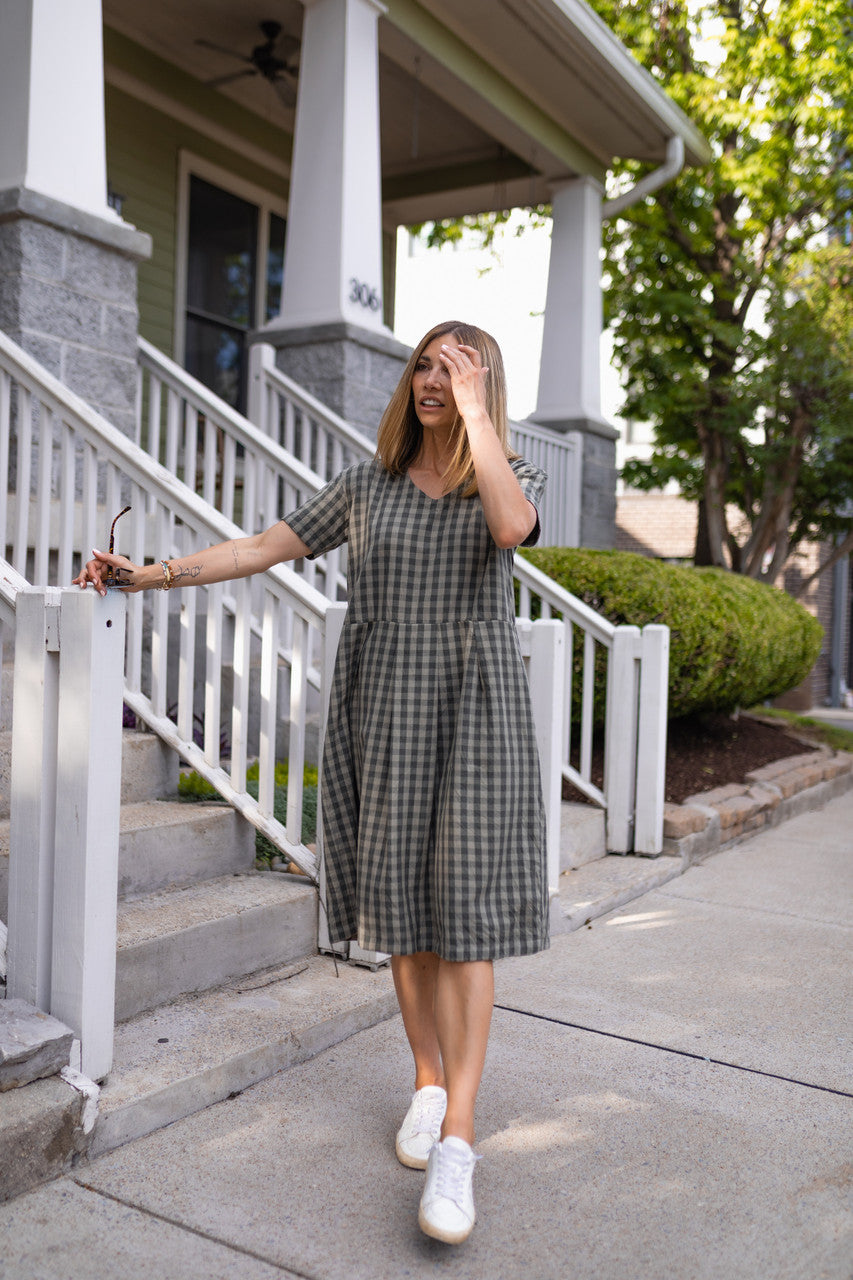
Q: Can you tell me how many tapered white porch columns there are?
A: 3